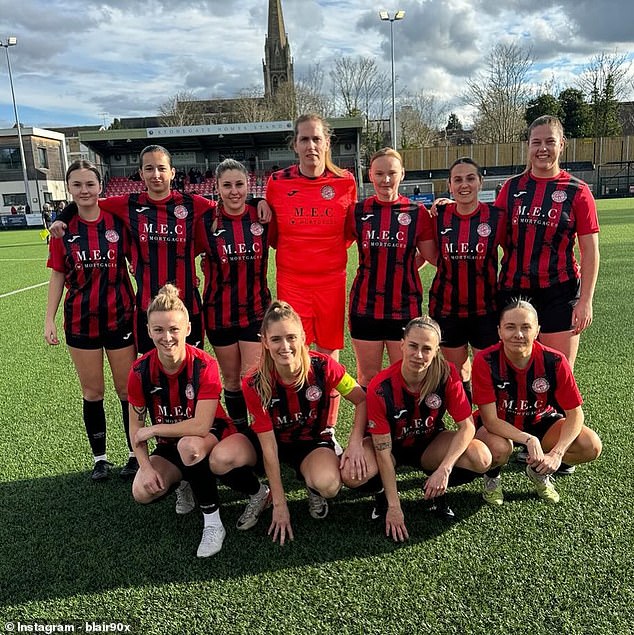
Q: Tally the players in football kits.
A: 11